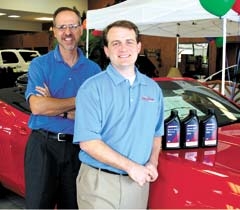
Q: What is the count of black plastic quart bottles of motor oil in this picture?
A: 3